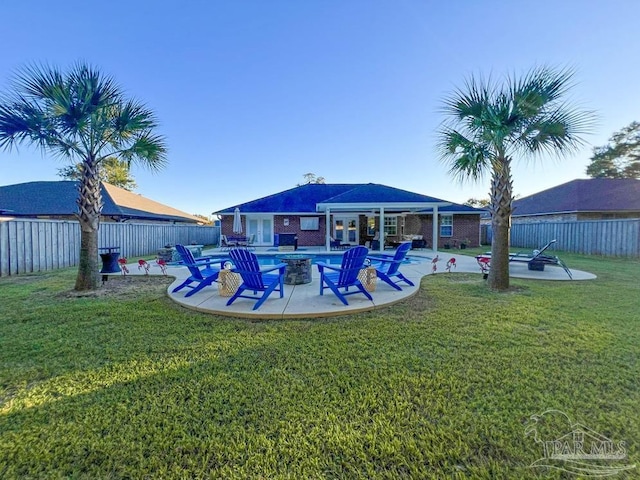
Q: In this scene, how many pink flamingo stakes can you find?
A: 6